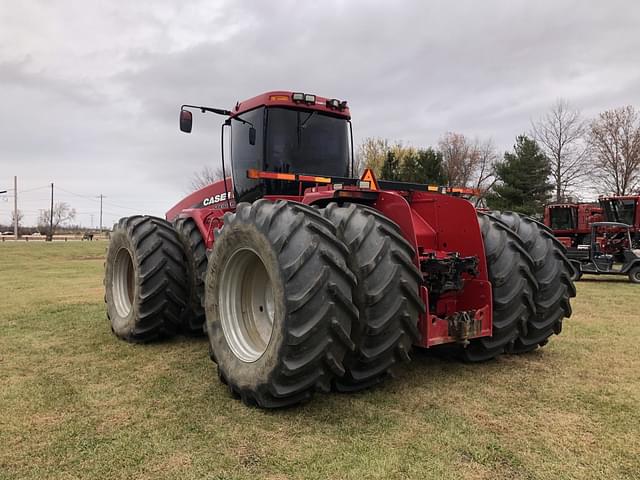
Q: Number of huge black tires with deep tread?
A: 6